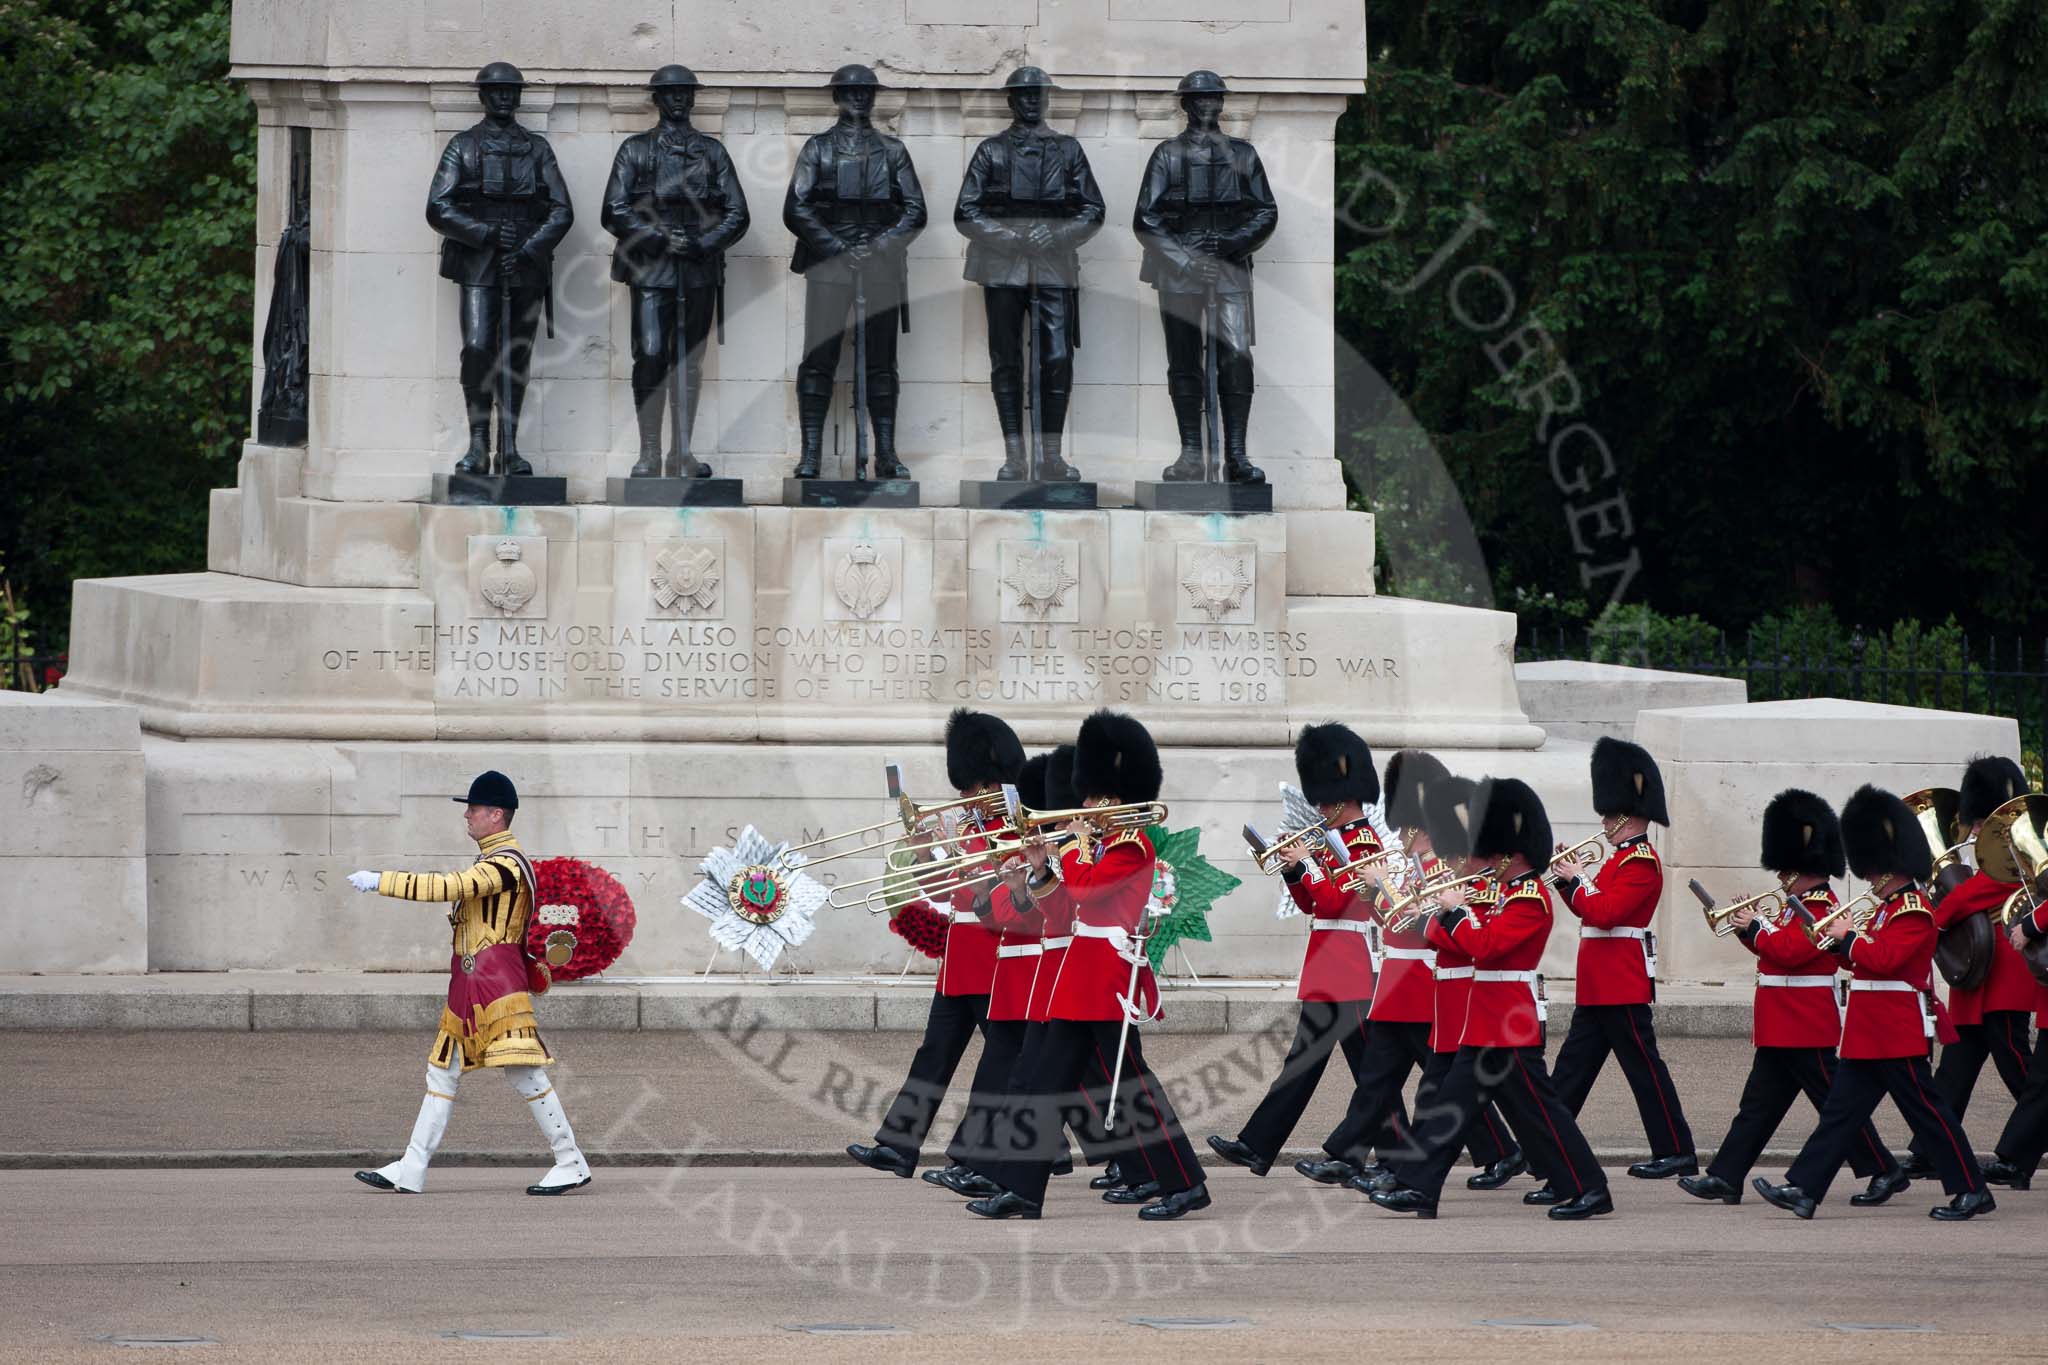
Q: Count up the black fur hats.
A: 12